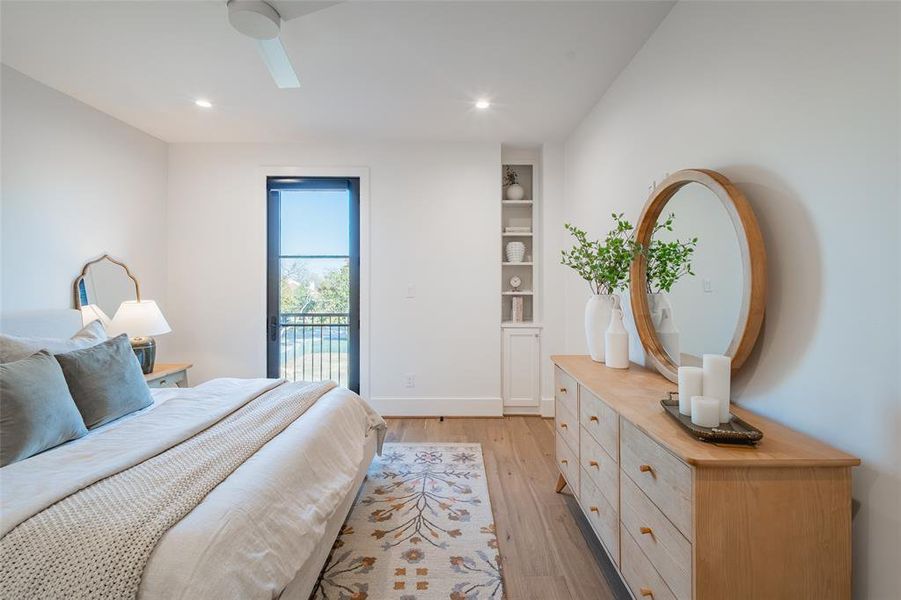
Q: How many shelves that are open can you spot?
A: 5